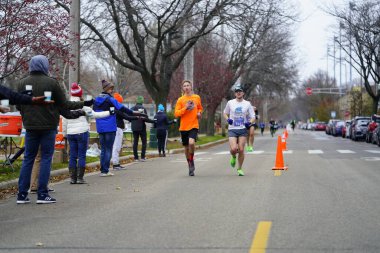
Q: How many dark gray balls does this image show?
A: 0